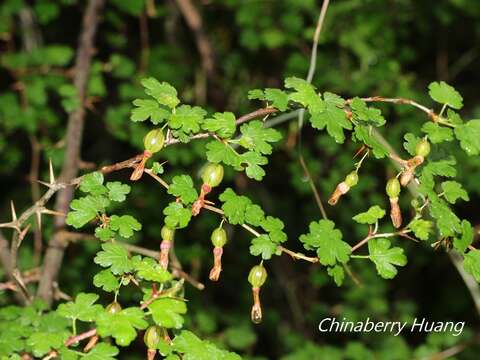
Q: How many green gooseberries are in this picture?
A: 10